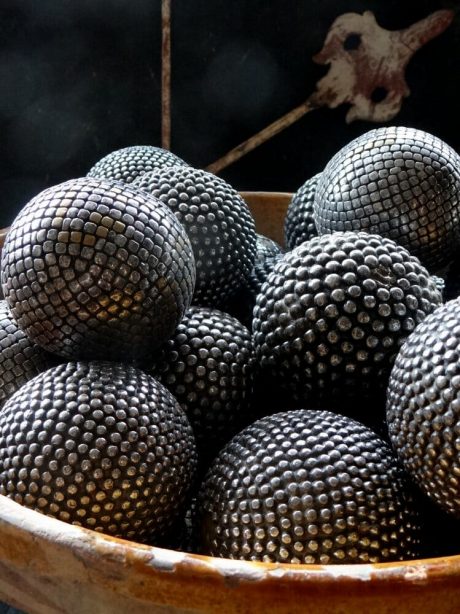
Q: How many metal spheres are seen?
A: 12